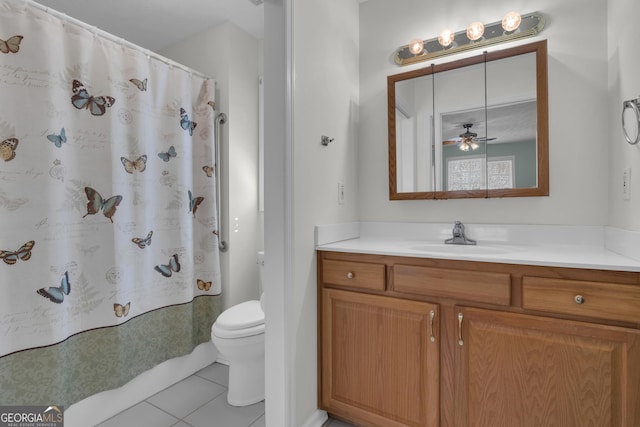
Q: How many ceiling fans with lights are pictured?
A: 1